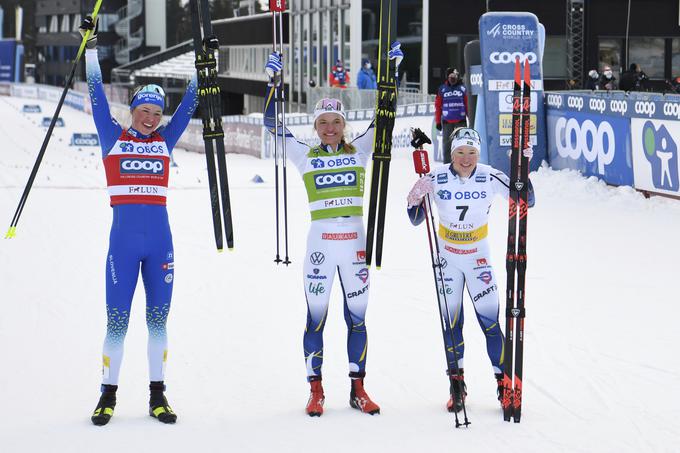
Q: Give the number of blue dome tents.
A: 0